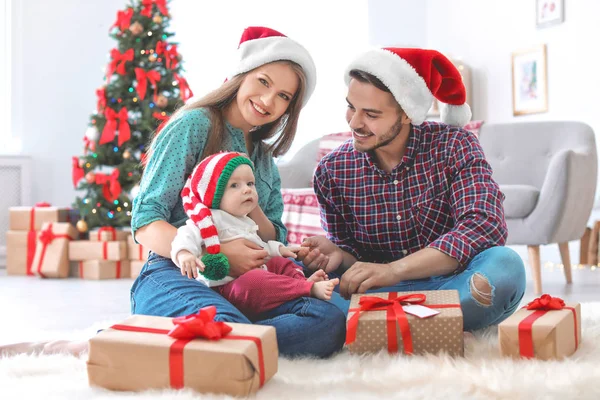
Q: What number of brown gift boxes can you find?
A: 11